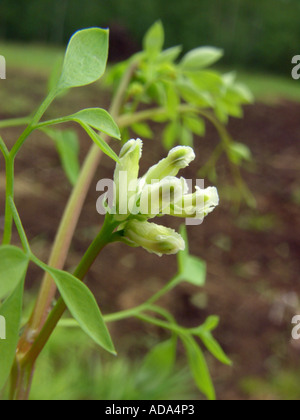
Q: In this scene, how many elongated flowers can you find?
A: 5